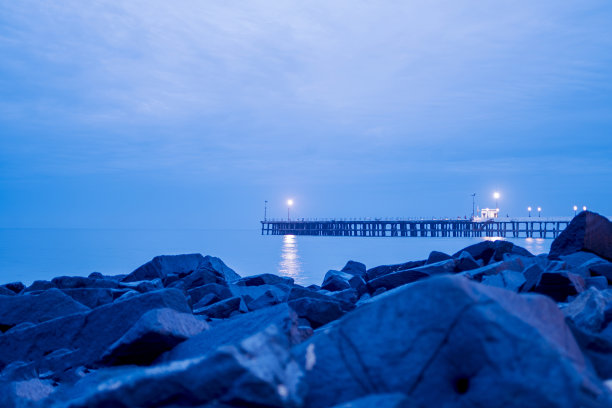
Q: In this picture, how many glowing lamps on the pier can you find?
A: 6